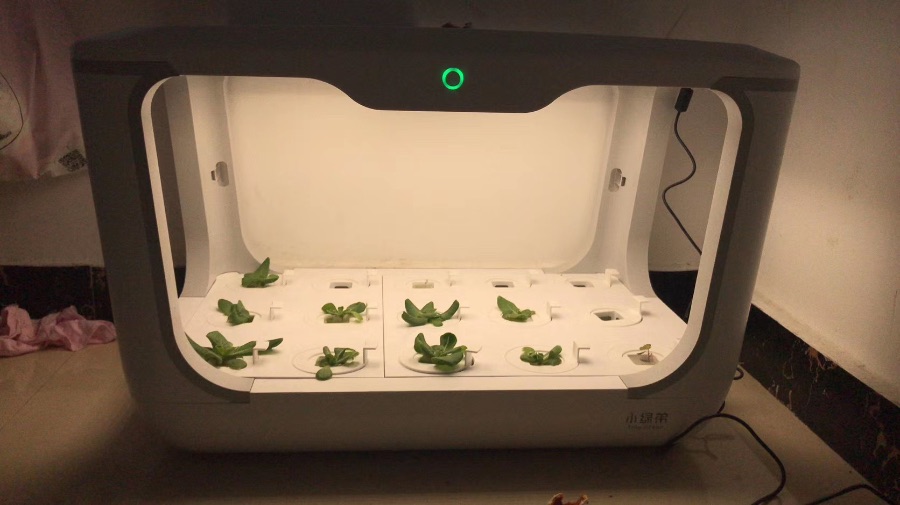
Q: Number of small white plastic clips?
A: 14